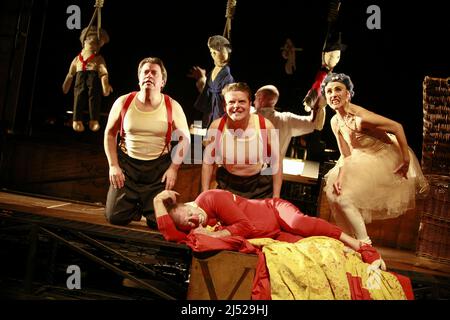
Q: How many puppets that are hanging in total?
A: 3